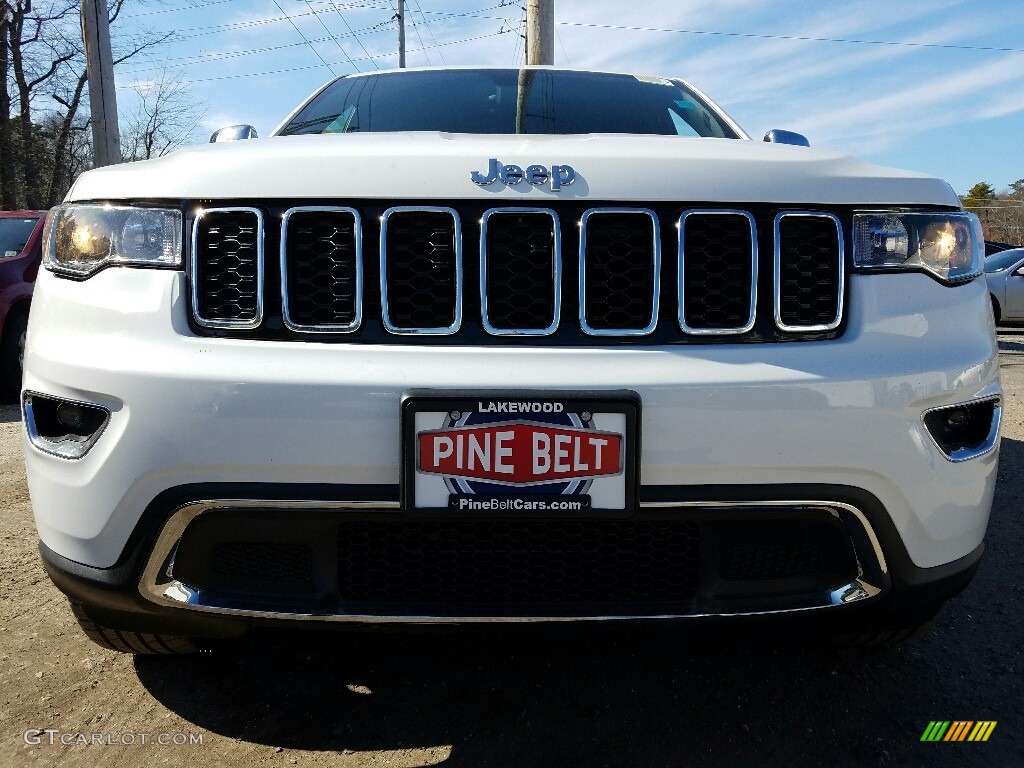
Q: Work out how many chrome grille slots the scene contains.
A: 7